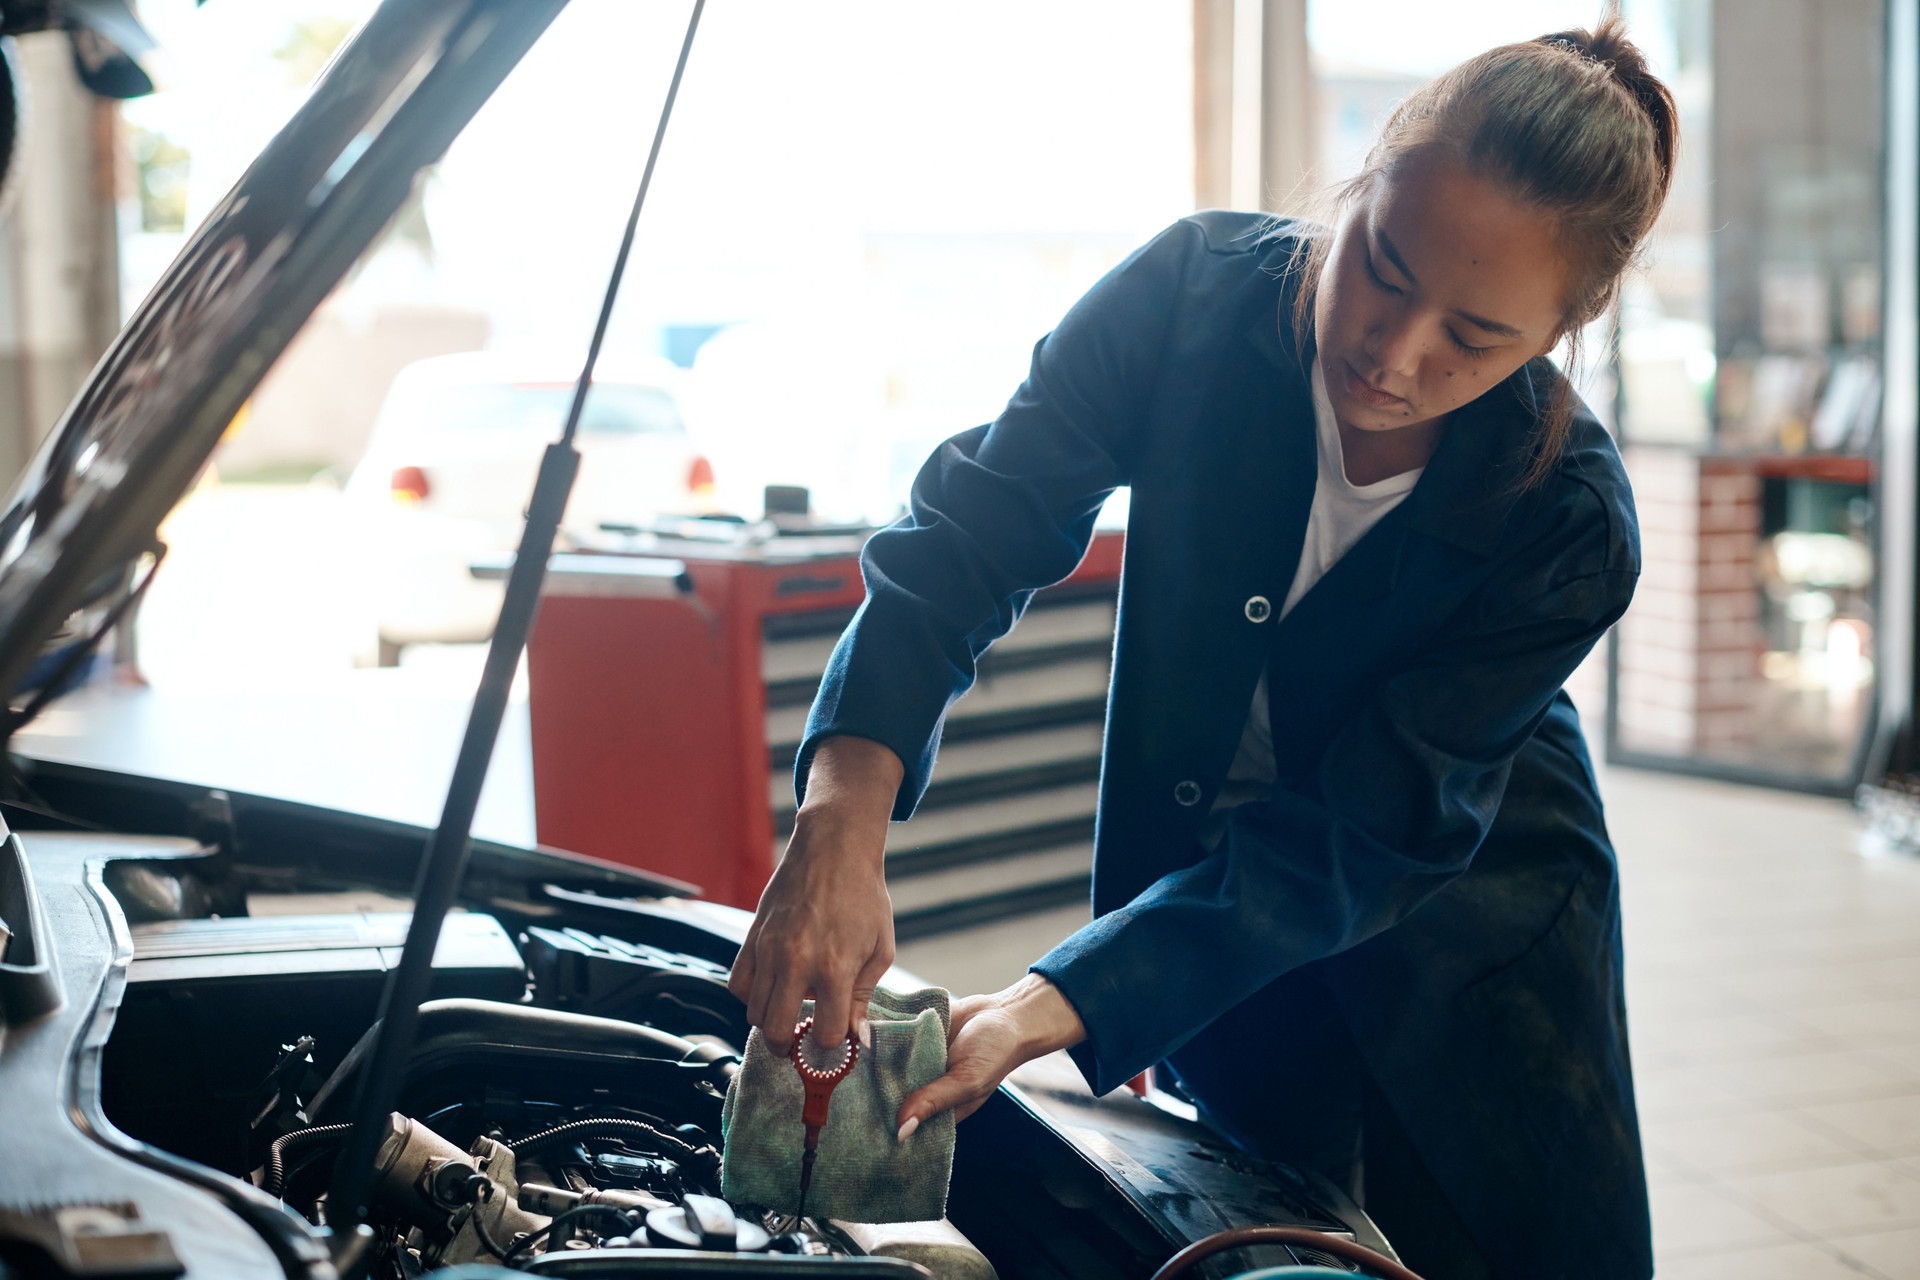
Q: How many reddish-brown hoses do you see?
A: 1